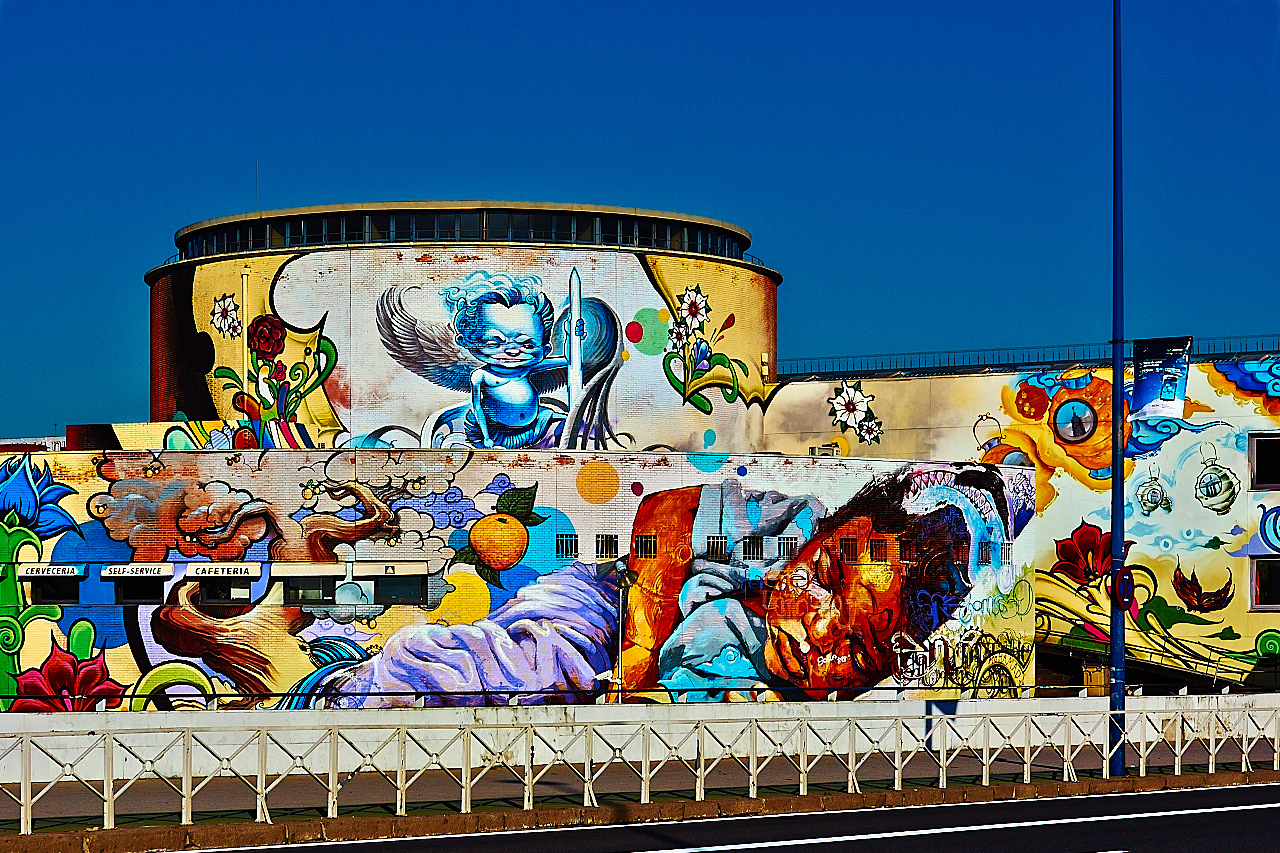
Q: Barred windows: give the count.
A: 12